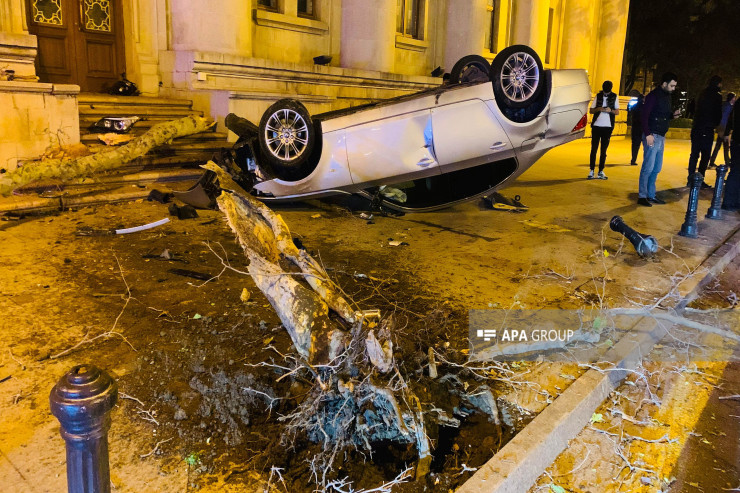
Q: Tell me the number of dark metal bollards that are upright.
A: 3